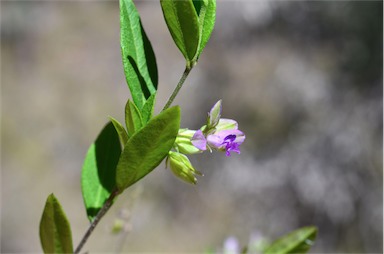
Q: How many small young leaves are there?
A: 3